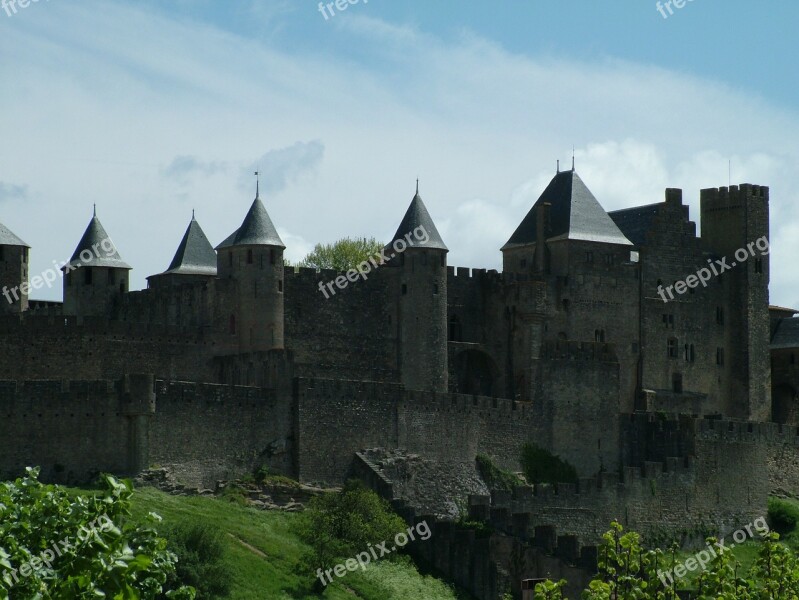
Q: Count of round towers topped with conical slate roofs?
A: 5